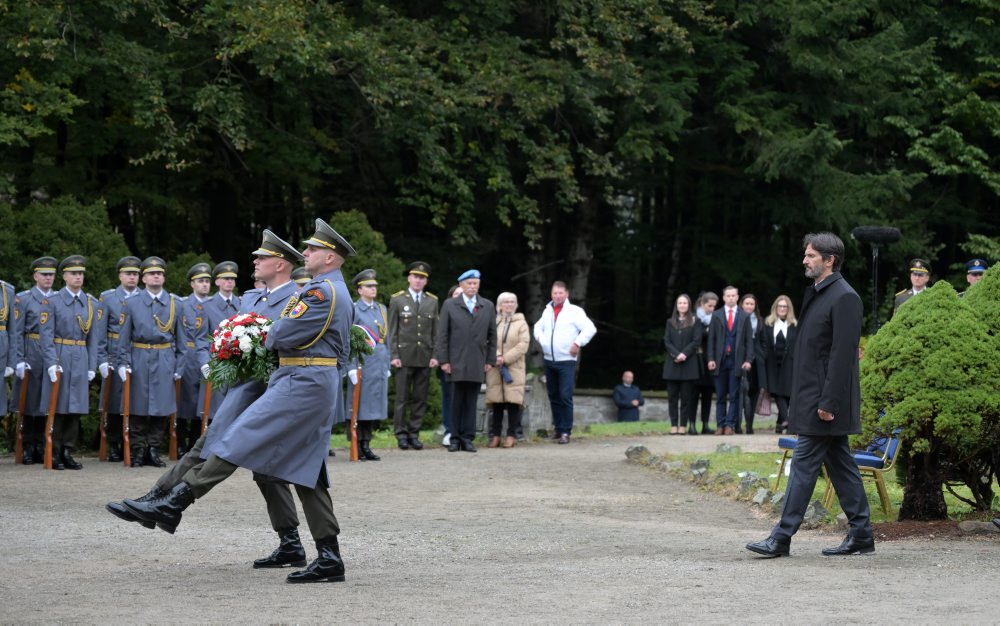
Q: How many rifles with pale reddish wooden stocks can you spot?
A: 7